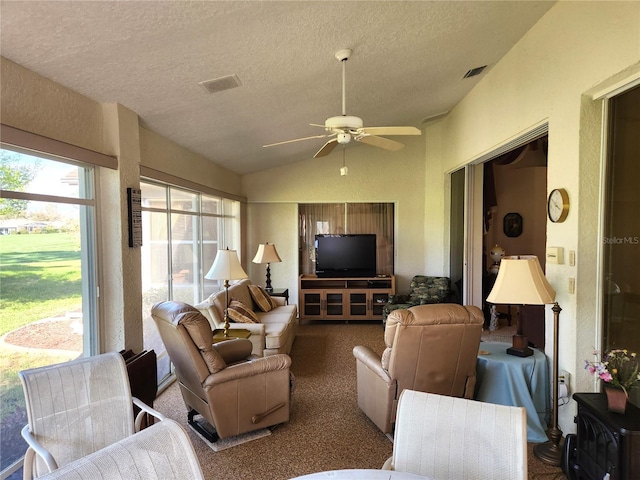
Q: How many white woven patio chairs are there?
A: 3